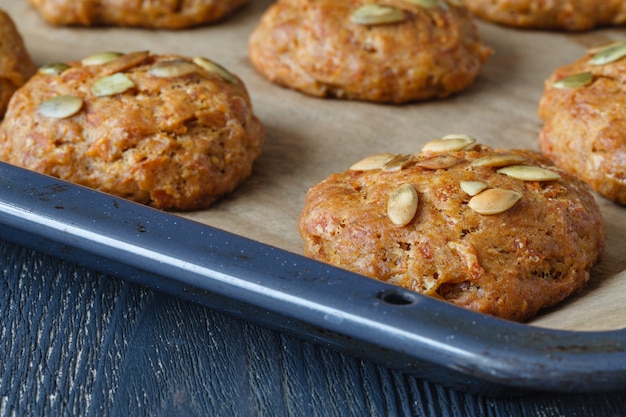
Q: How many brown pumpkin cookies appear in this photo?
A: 7